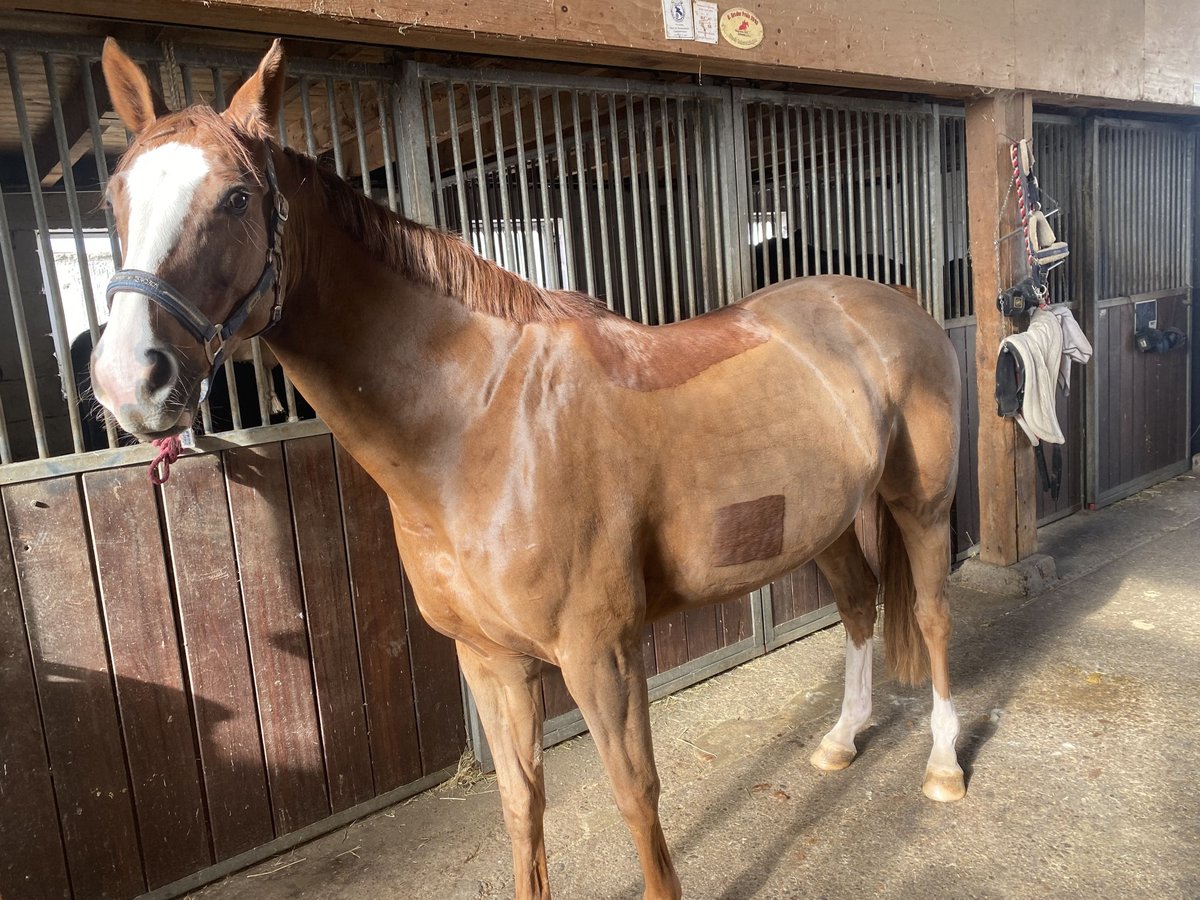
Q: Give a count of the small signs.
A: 3